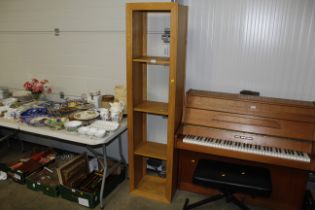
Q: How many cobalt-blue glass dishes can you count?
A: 1